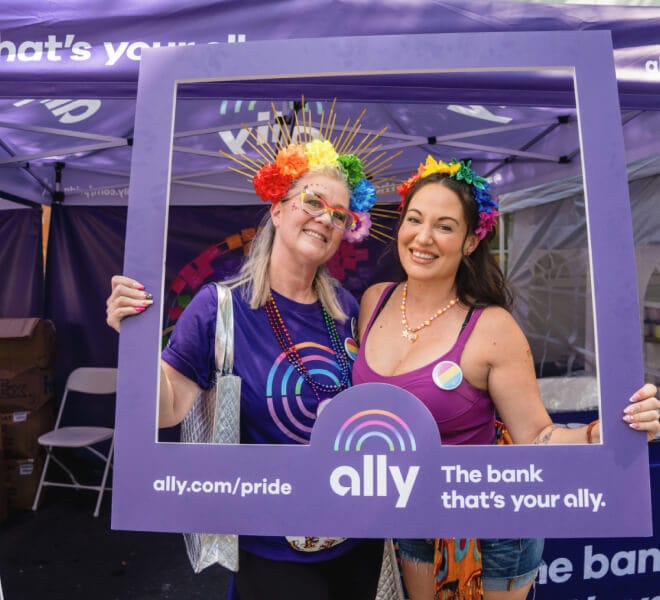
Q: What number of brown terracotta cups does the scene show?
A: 0